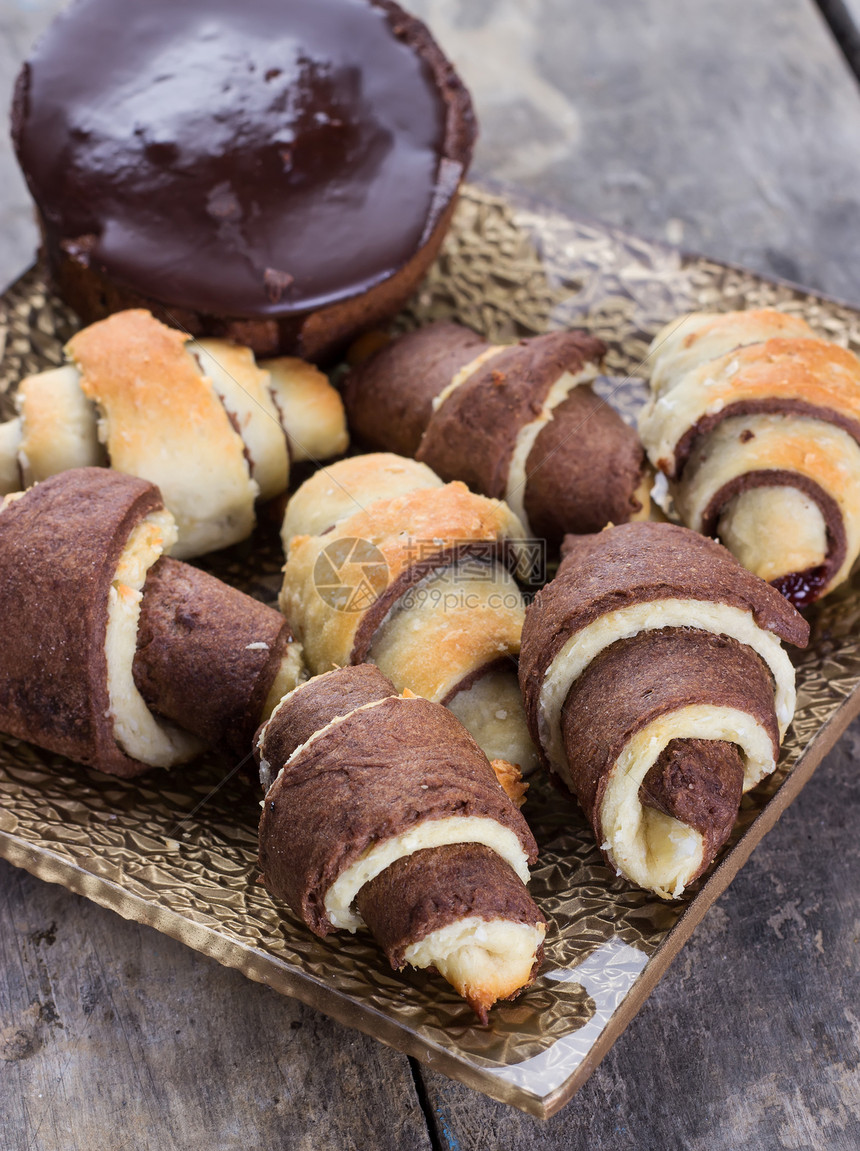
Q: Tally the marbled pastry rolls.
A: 7